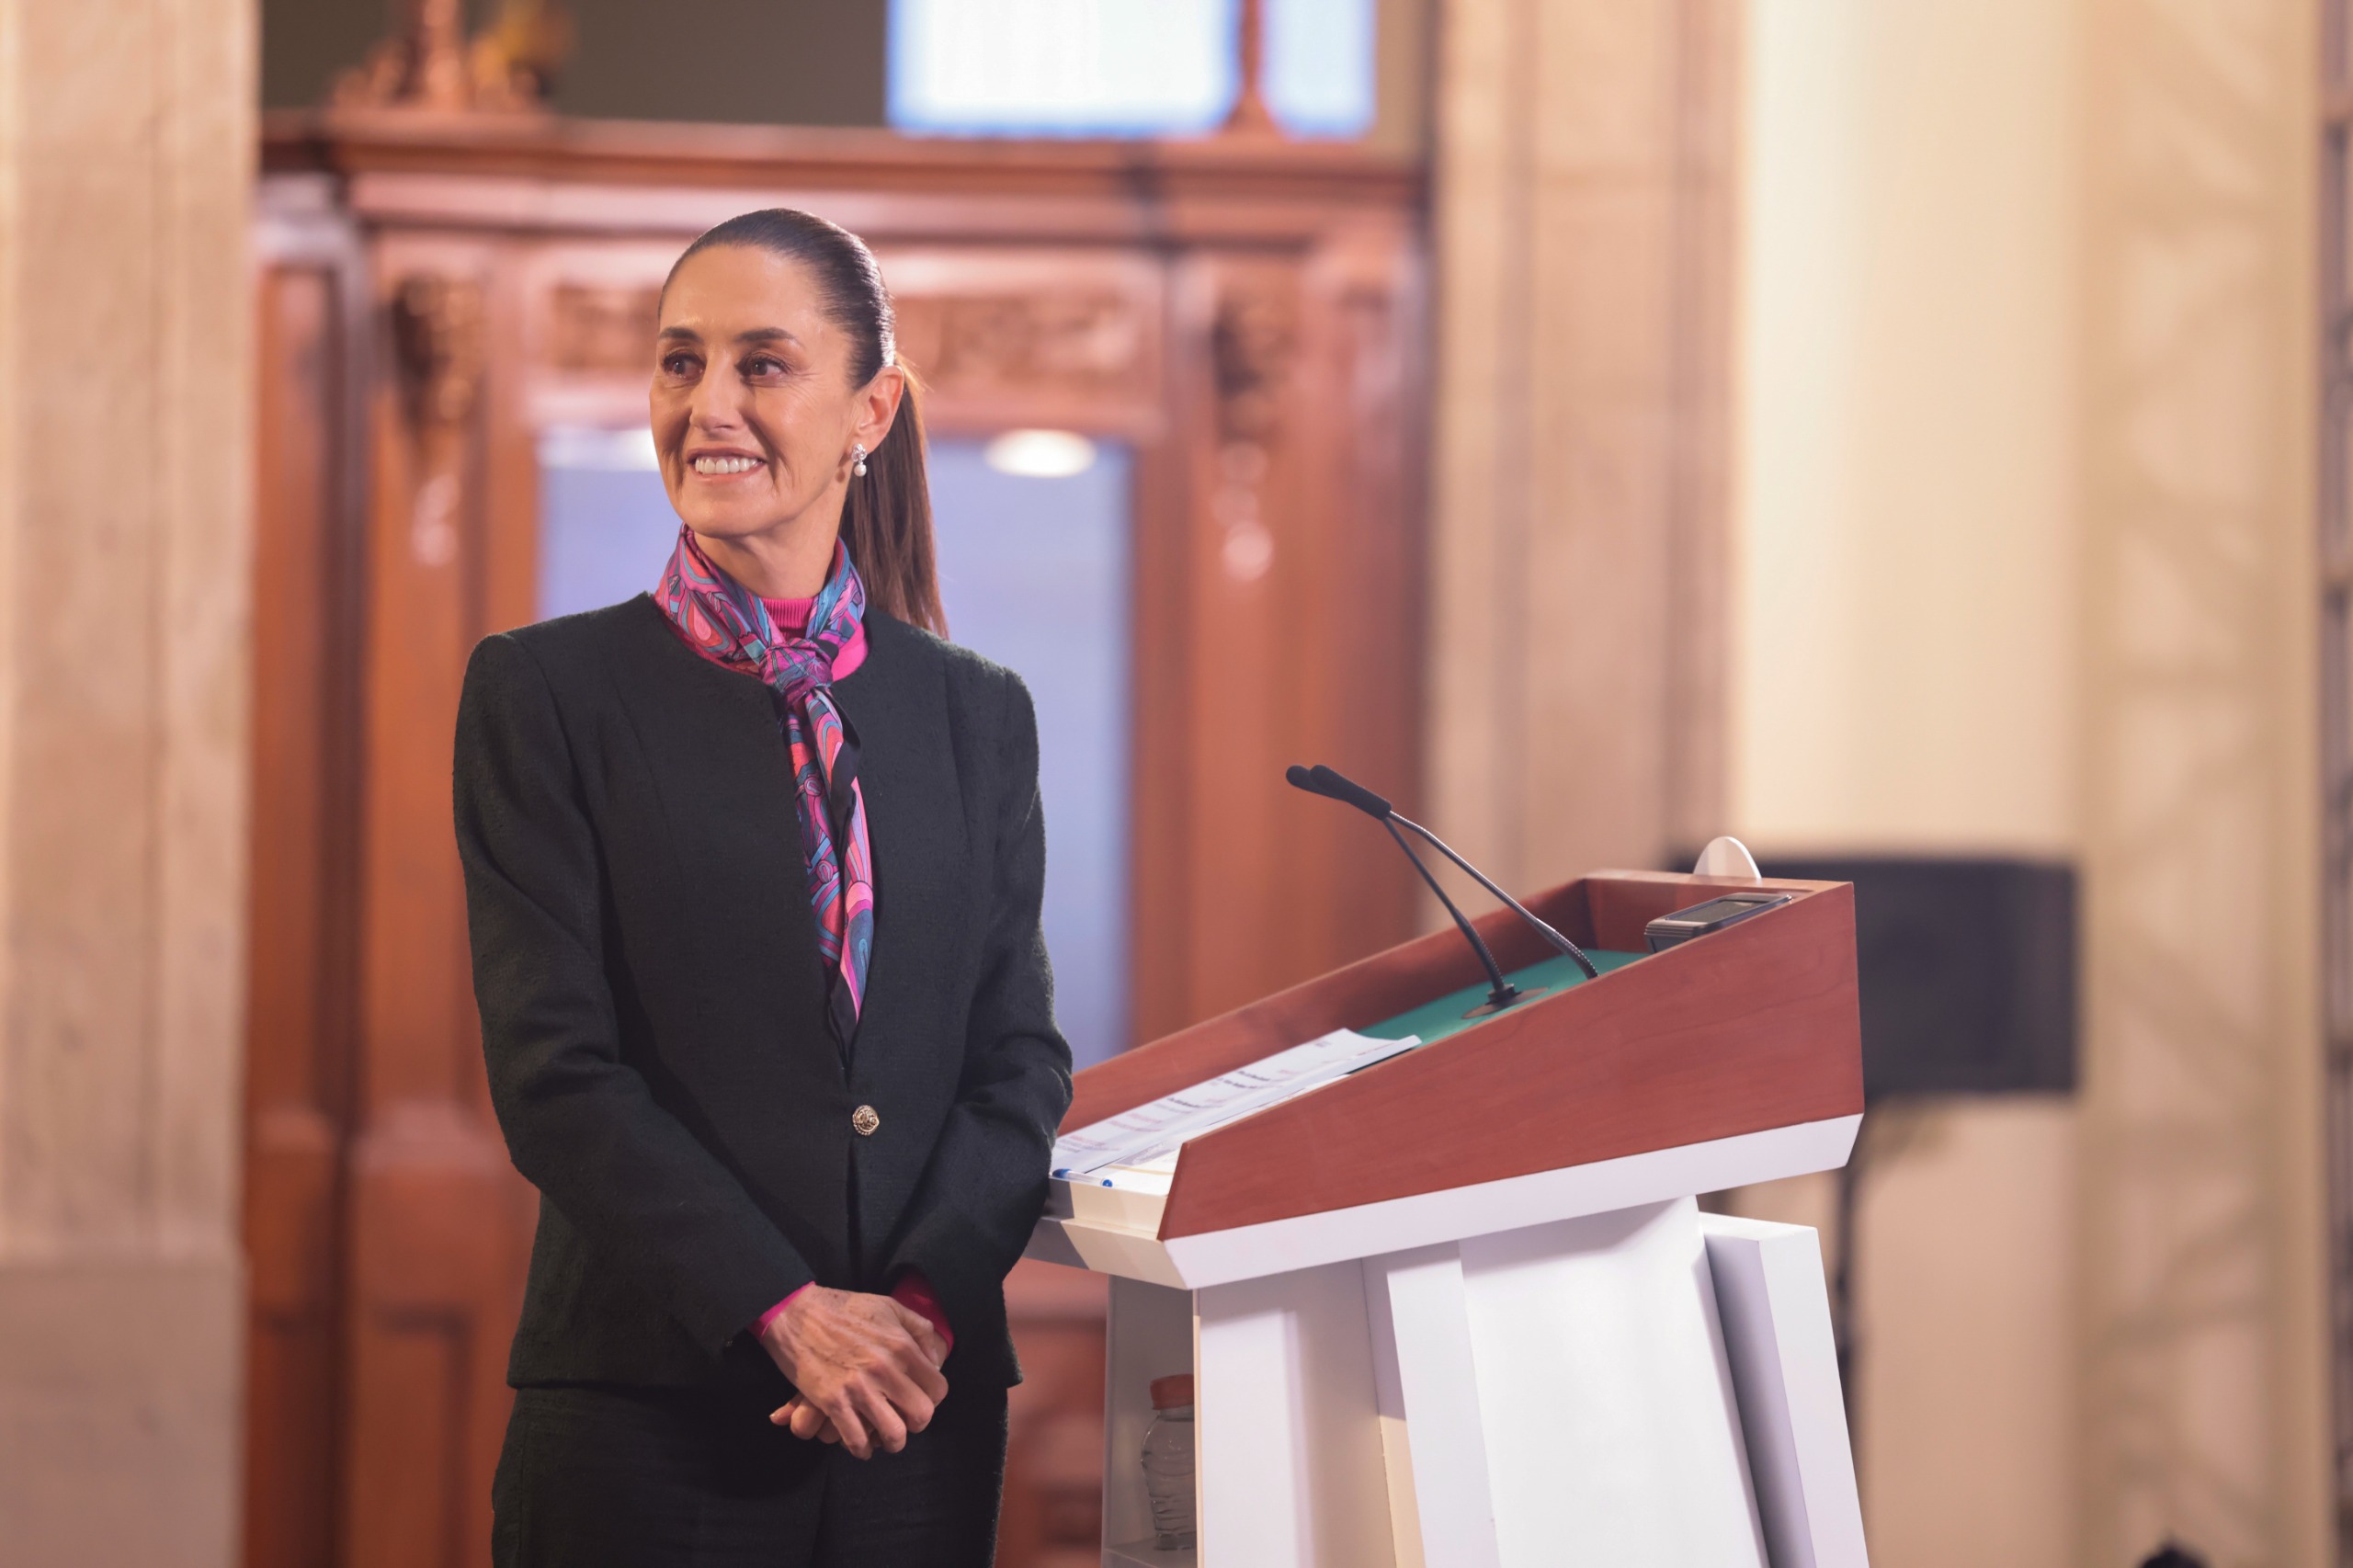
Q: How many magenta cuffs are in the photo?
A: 2